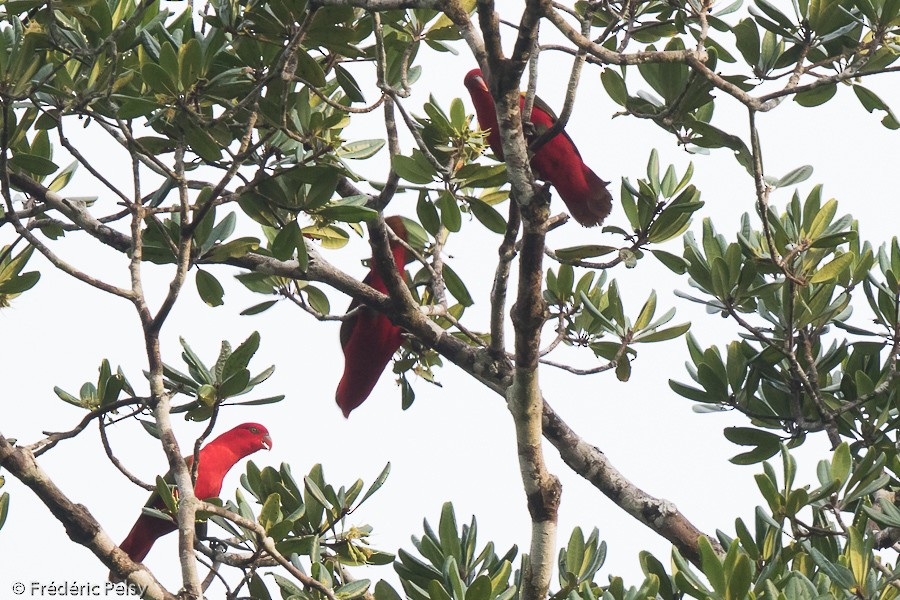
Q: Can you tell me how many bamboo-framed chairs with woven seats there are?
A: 0